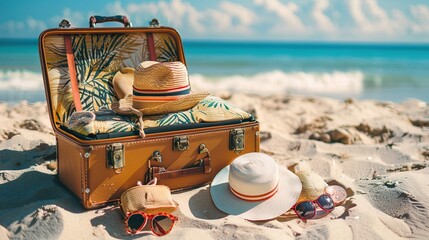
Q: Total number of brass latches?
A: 3